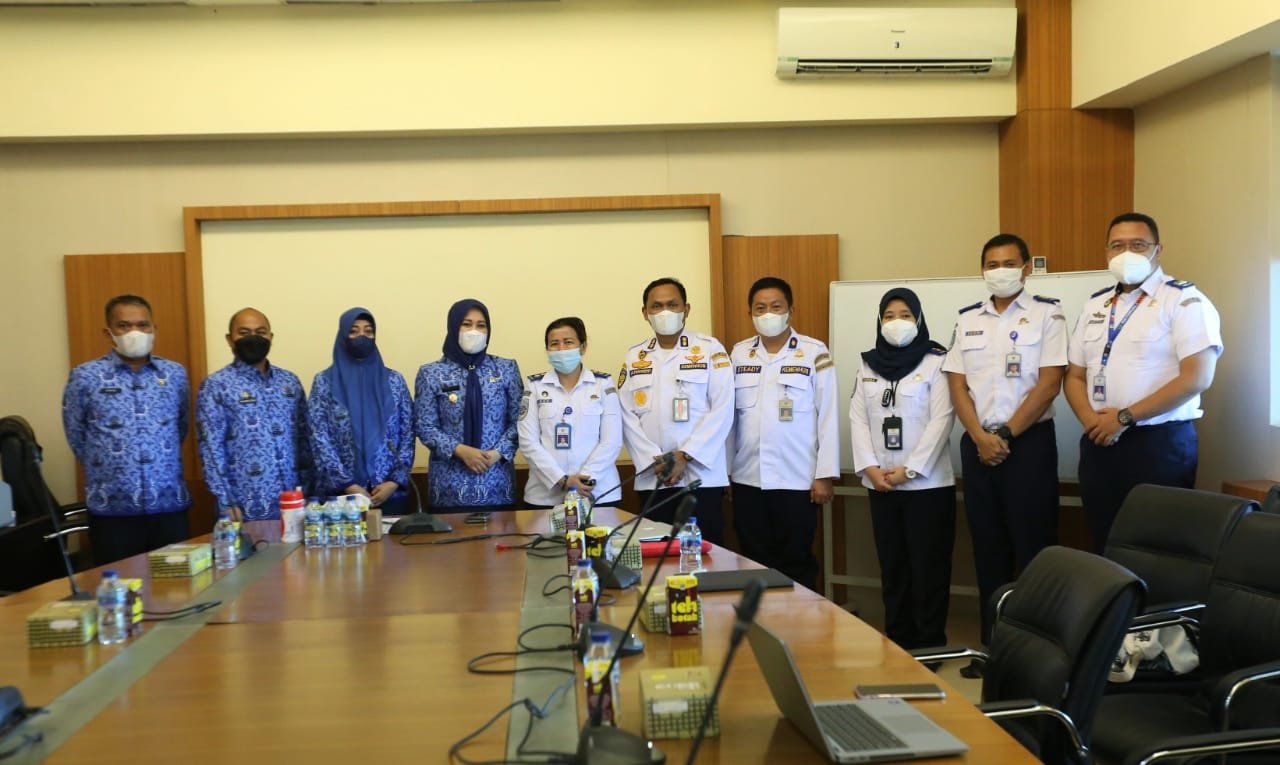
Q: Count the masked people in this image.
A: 10